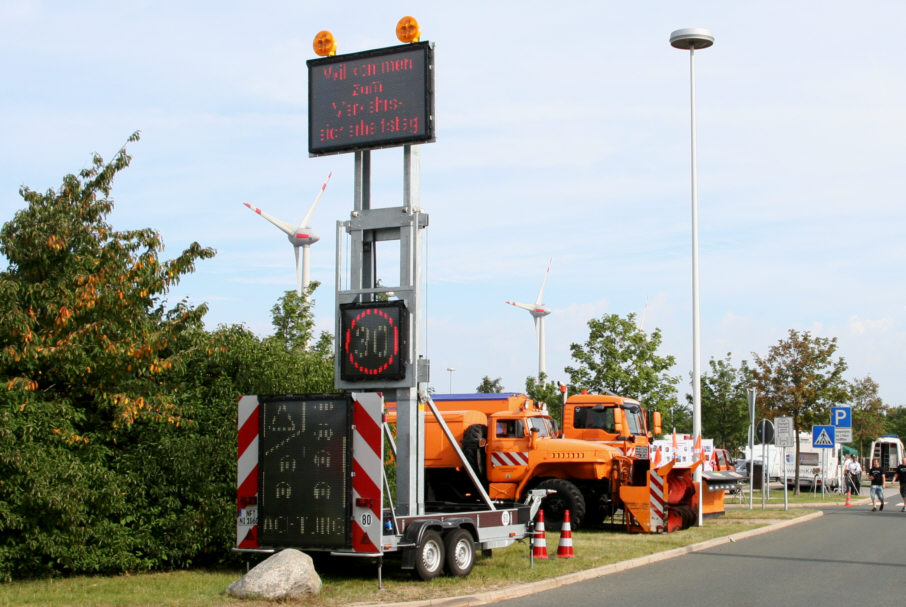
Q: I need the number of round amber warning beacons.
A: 2